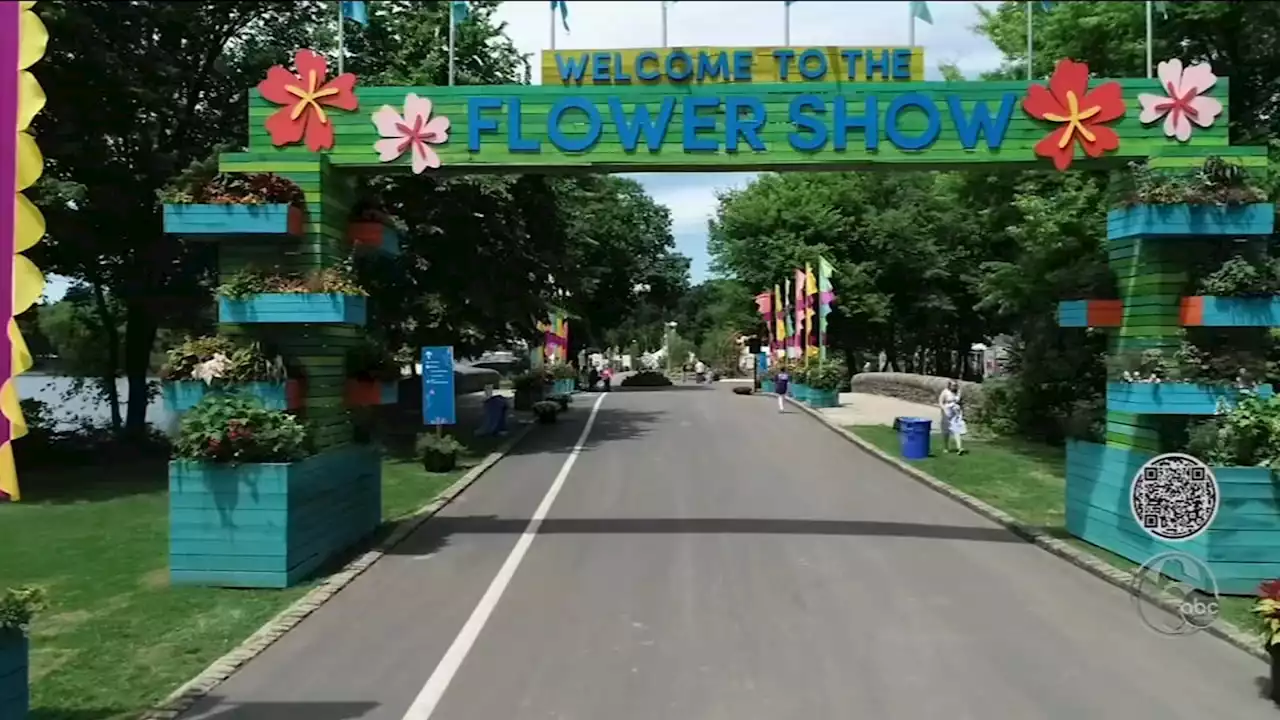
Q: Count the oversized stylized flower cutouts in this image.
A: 4